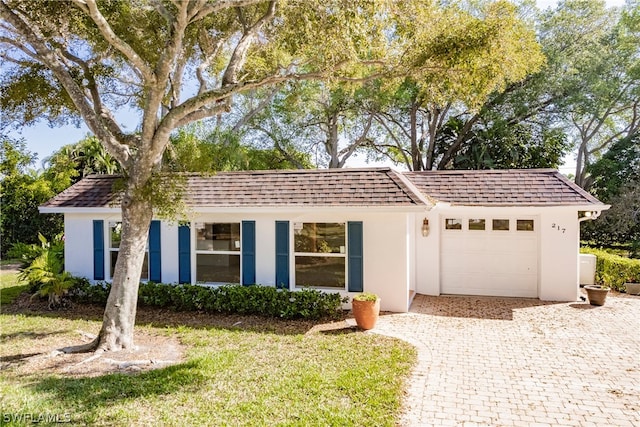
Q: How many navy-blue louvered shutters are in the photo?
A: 6